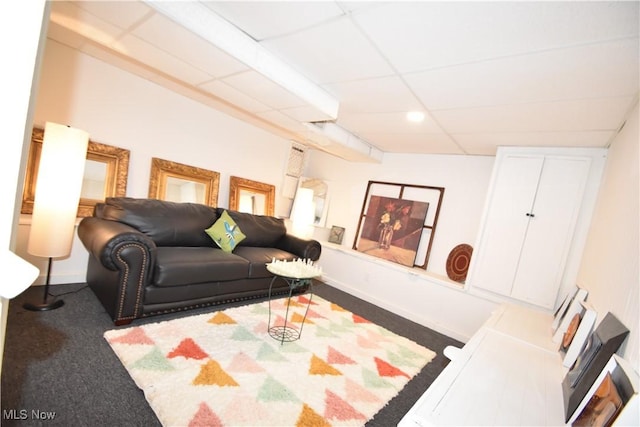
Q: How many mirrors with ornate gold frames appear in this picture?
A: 3